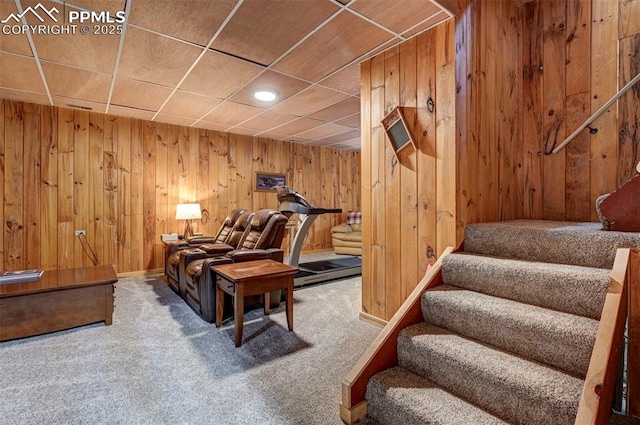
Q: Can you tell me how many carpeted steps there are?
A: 5